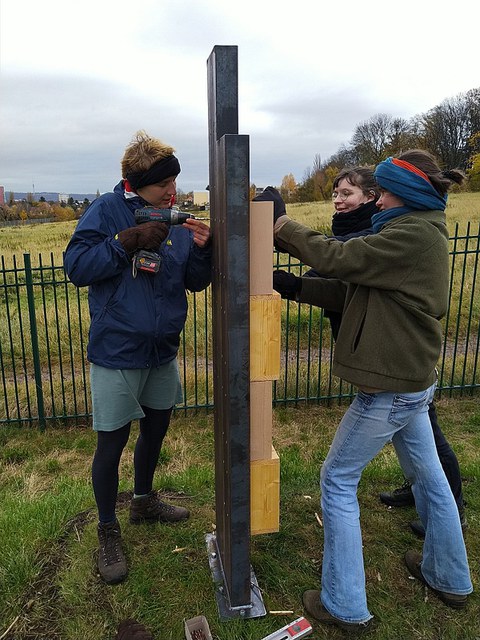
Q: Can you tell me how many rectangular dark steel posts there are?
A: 2